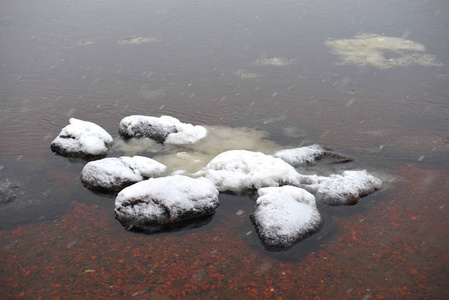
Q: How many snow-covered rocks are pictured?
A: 8